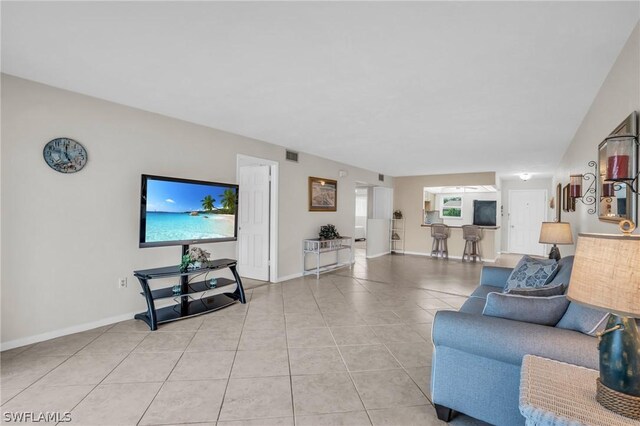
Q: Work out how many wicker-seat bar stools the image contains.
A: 2